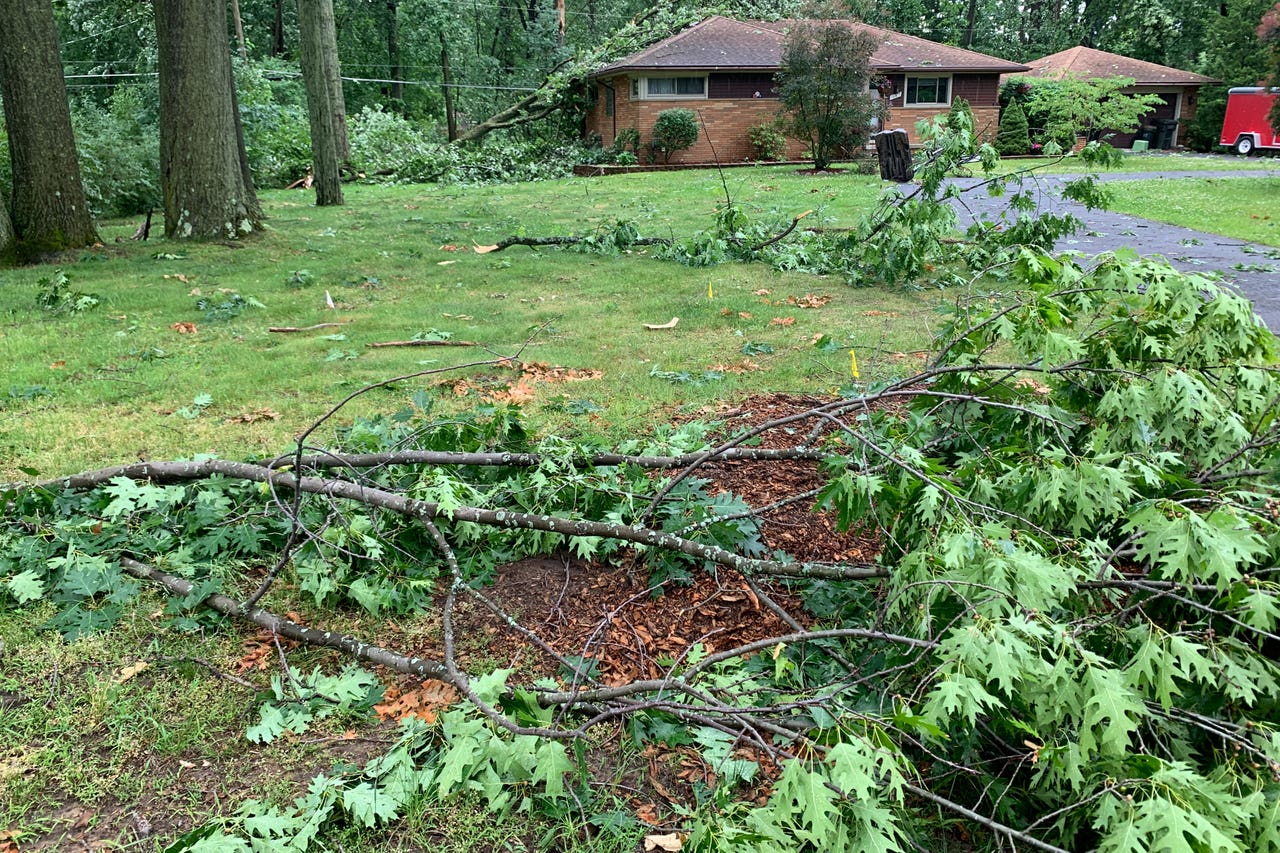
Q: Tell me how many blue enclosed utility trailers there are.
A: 0